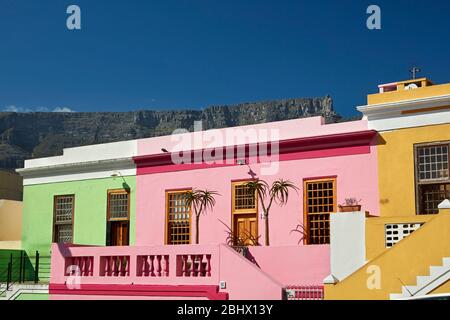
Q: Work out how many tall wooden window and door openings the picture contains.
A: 6